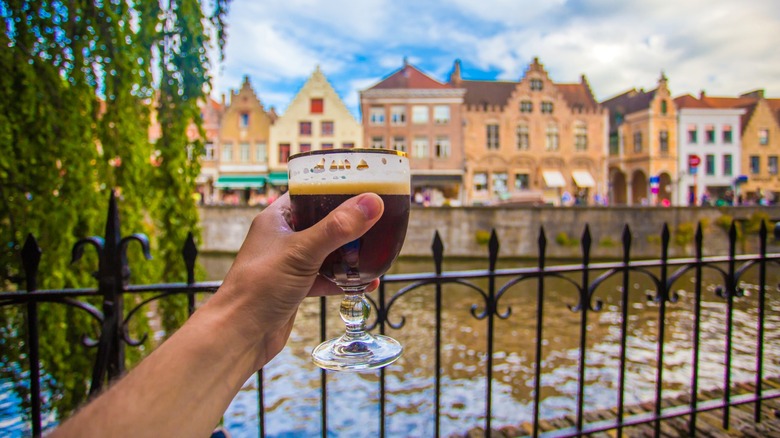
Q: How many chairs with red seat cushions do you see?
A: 0